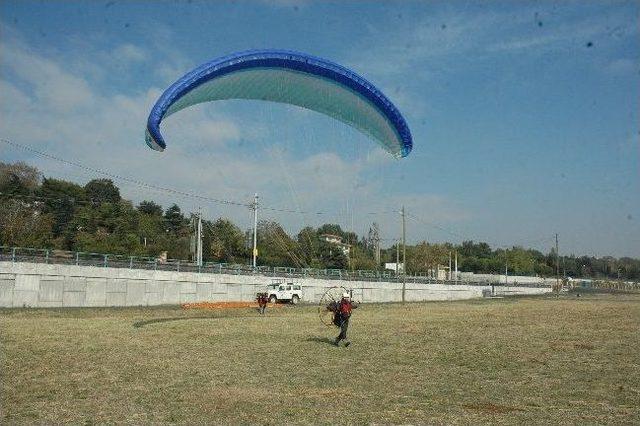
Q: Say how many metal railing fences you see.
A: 1